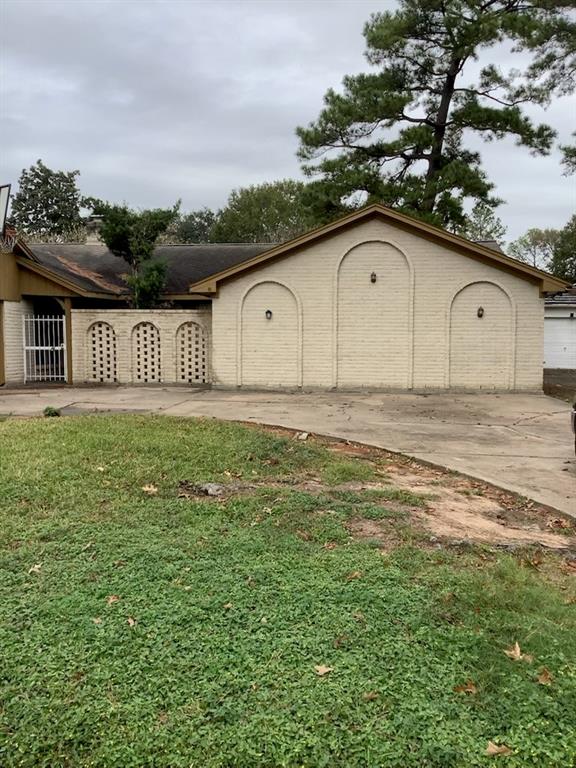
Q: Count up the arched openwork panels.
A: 3